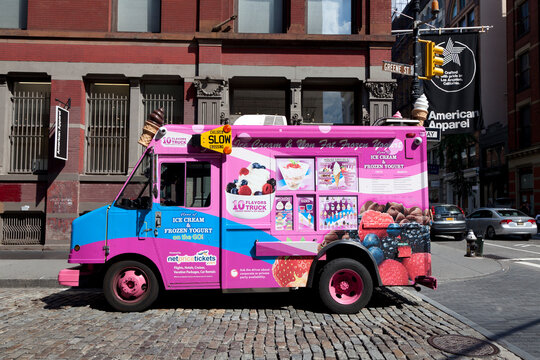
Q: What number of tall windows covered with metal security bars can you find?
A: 3